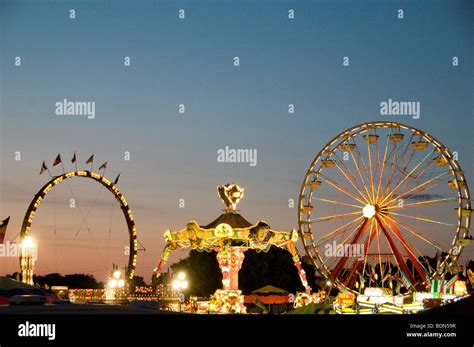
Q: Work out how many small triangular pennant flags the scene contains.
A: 6